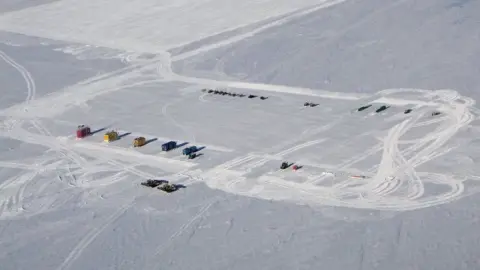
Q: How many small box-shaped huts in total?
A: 5